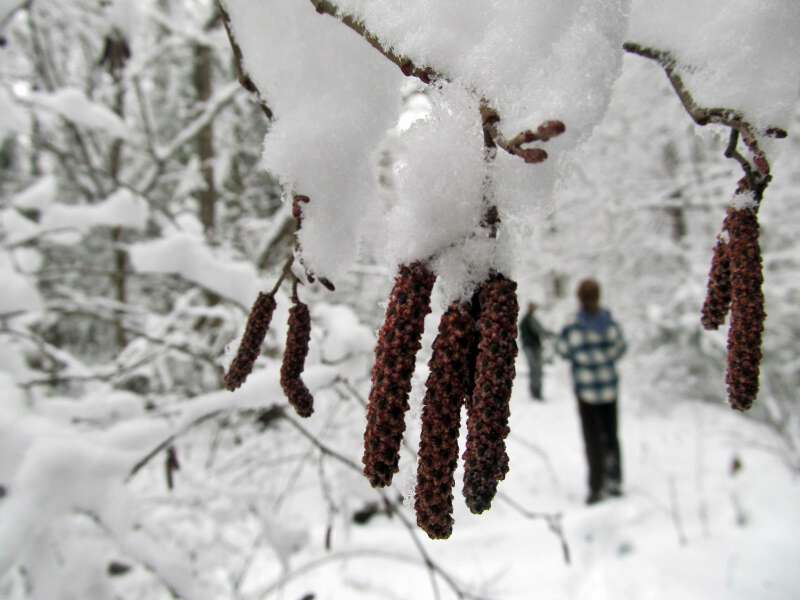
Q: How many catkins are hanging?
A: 7